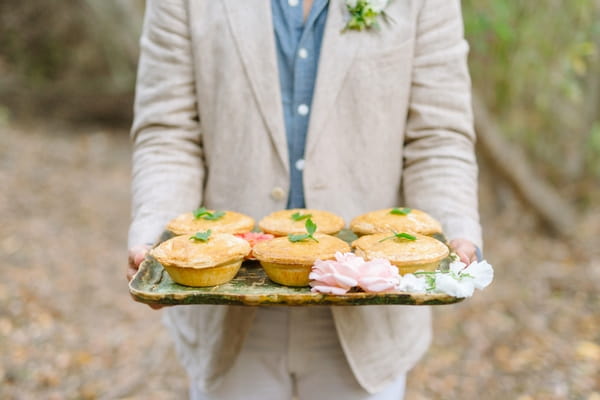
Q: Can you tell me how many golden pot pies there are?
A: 6